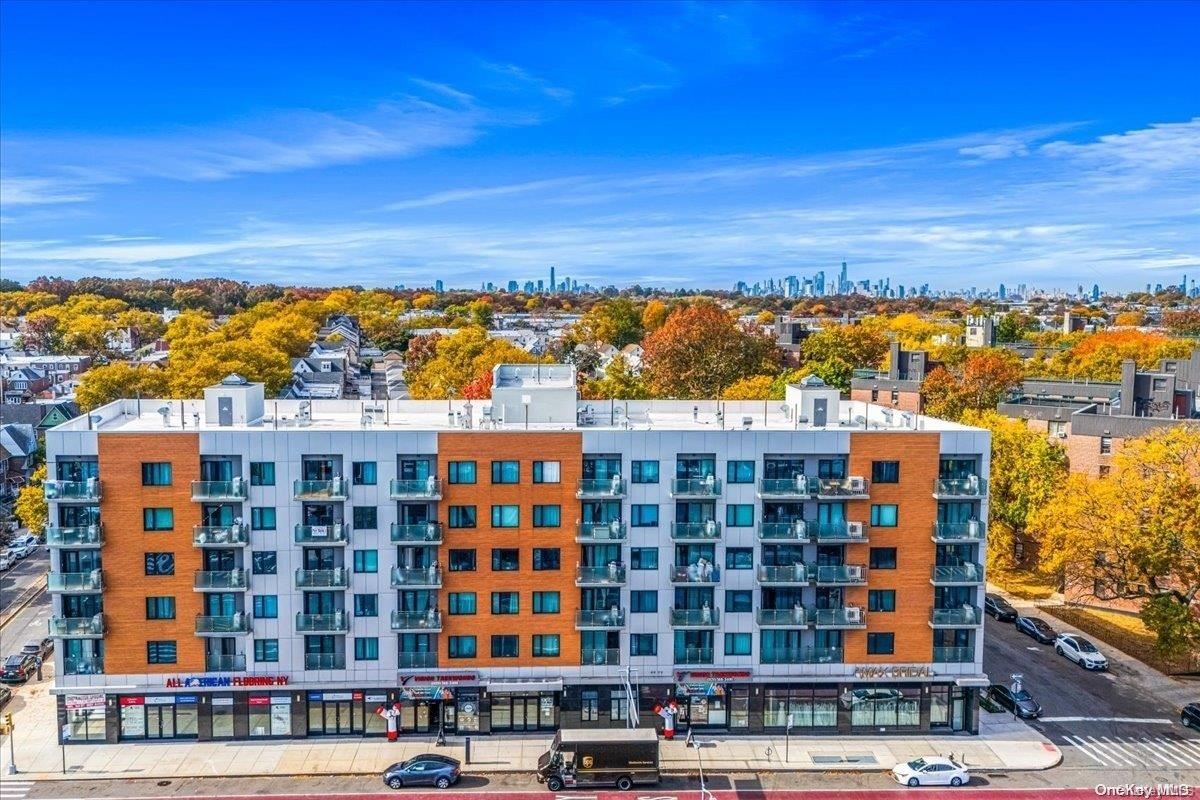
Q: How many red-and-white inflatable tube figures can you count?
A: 2